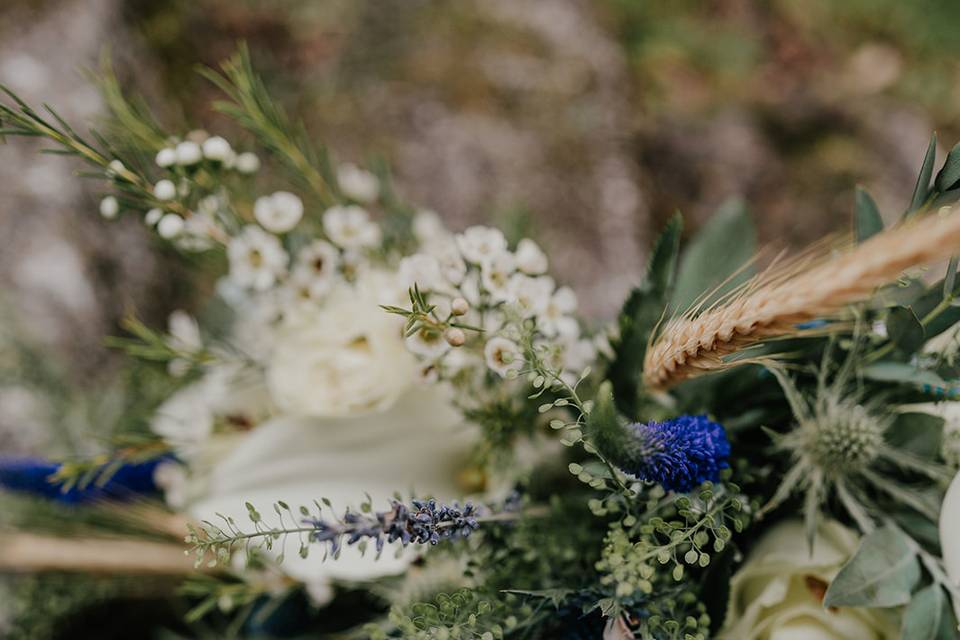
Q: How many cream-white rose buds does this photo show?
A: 2